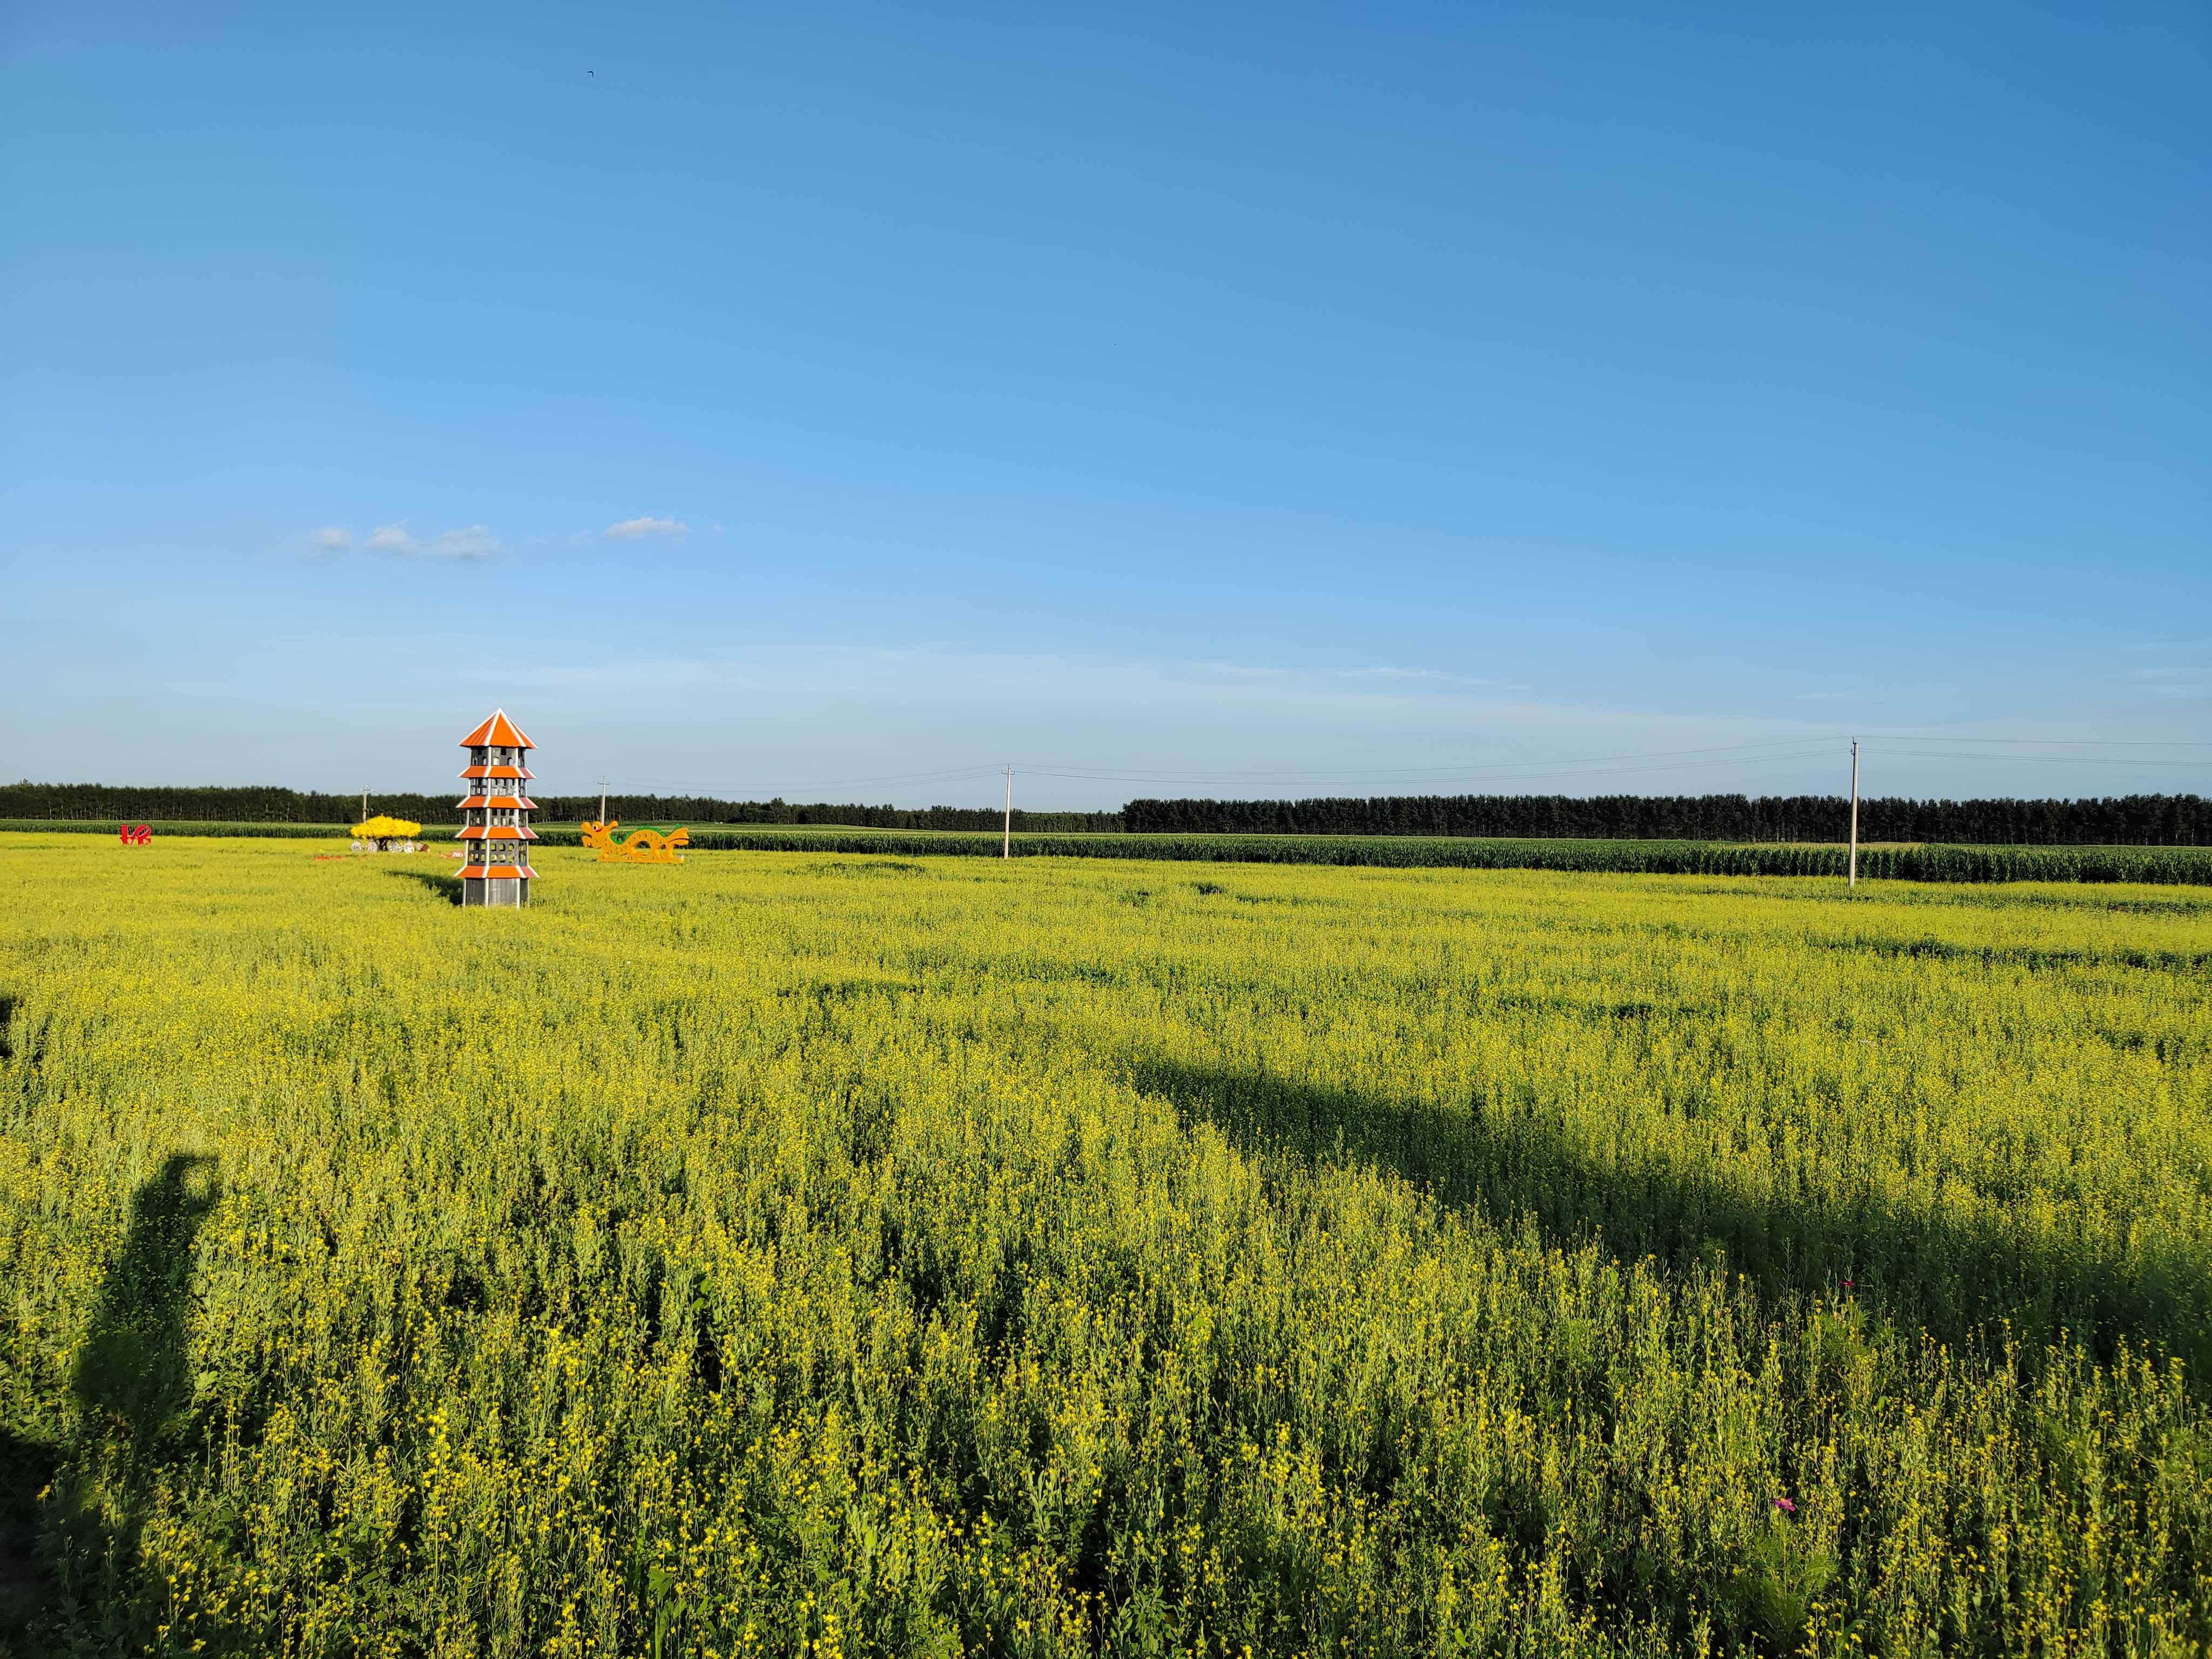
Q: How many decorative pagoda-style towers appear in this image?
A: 1